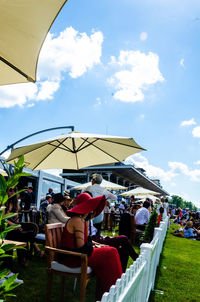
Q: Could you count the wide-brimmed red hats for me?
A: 1